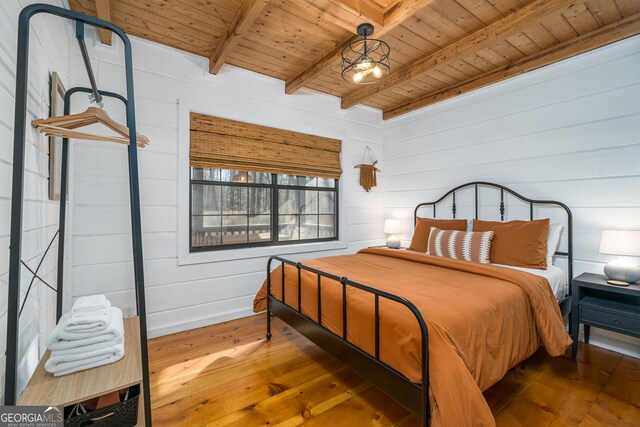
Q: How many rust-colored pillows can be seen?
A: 2